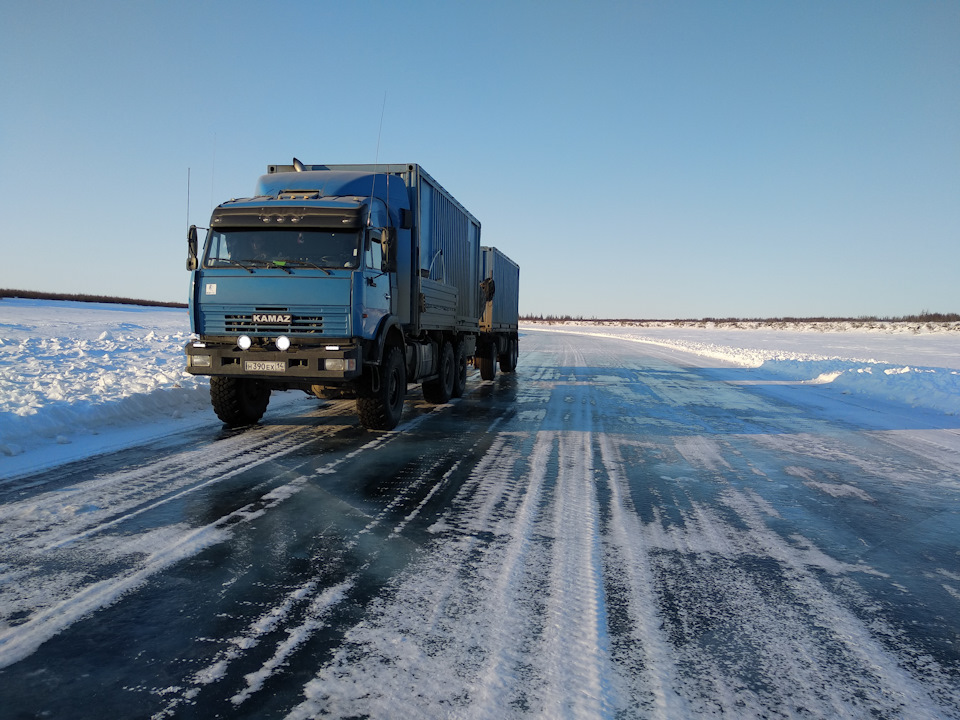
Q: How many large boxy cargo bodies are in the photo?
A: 2